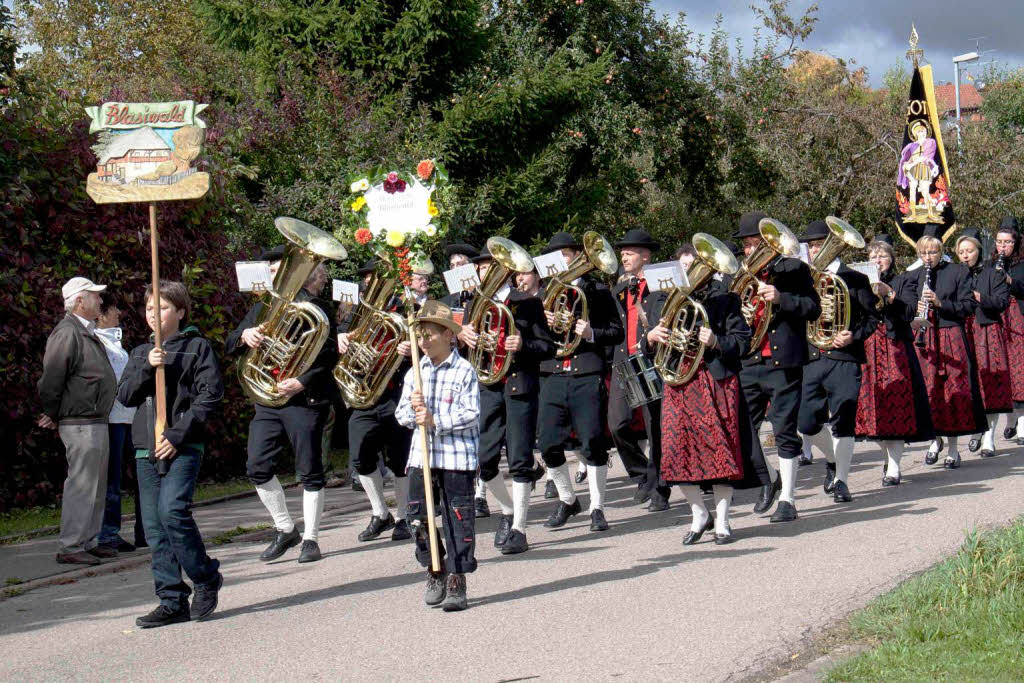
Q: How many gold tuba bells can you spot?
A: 7